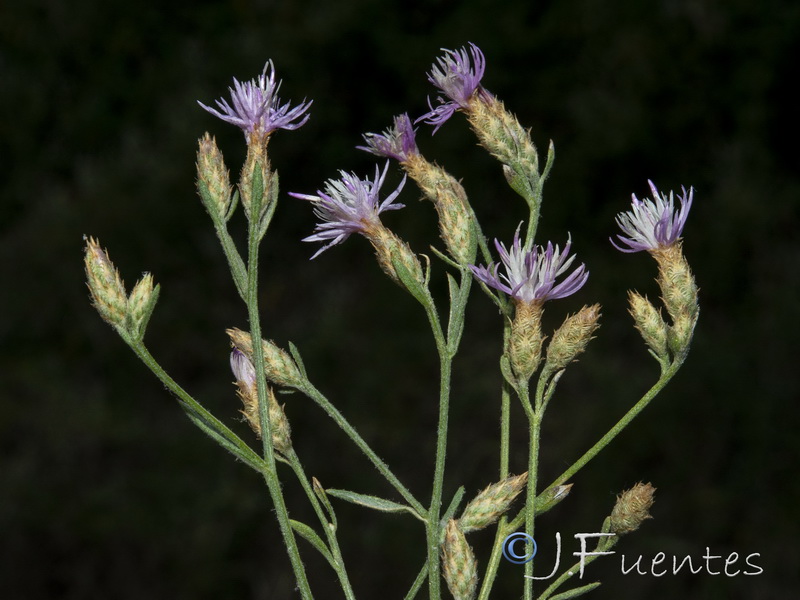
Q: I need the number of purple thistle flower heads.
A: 6